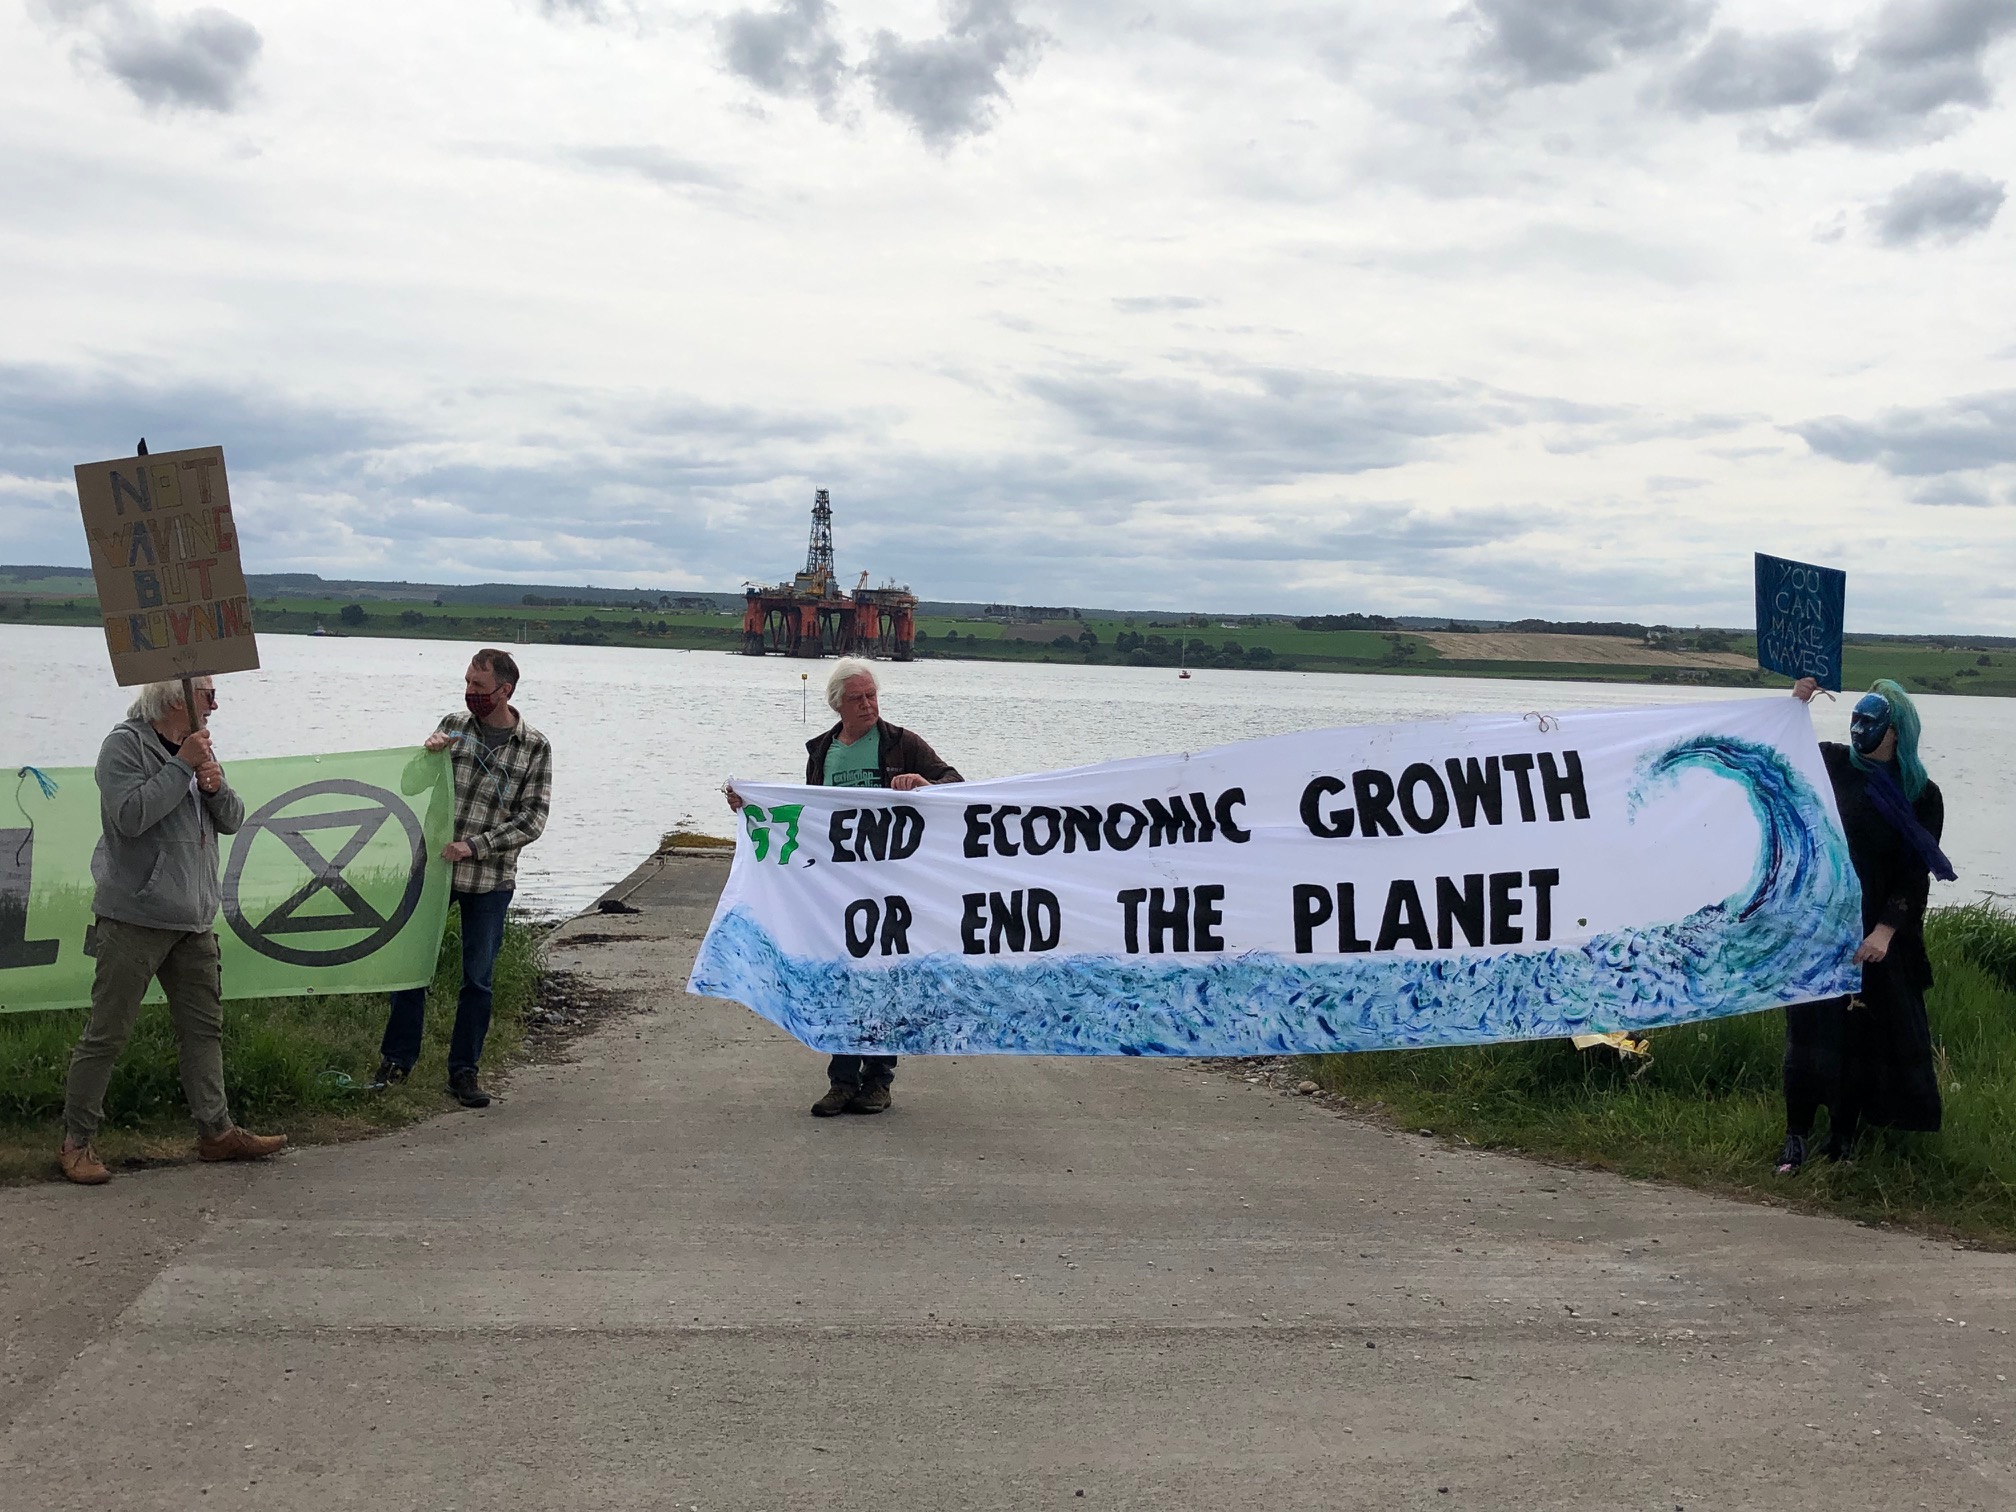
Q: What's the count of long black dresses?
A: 1